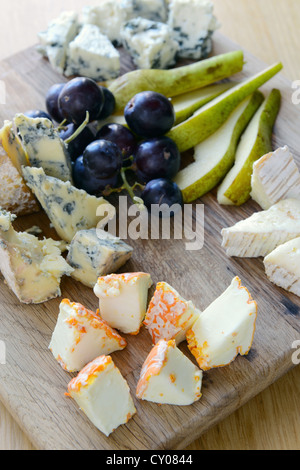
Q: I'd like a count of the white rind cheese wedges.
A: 3